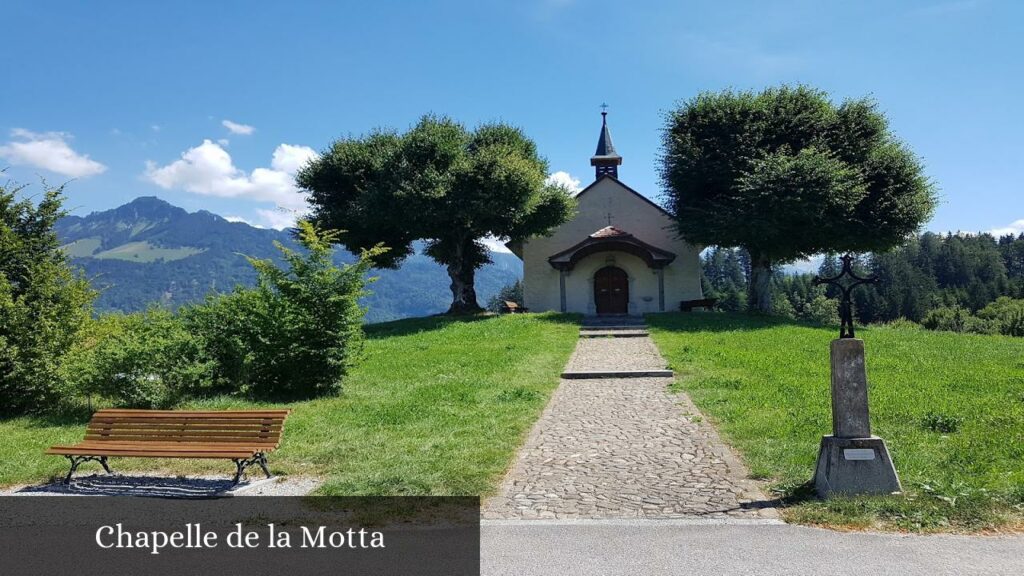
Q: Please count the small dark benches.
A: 2